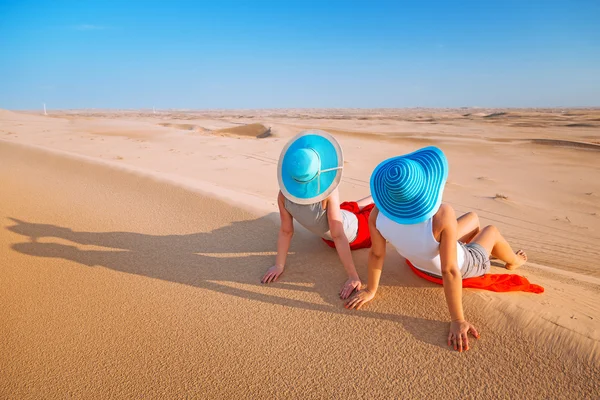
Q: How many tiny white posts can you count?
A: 2